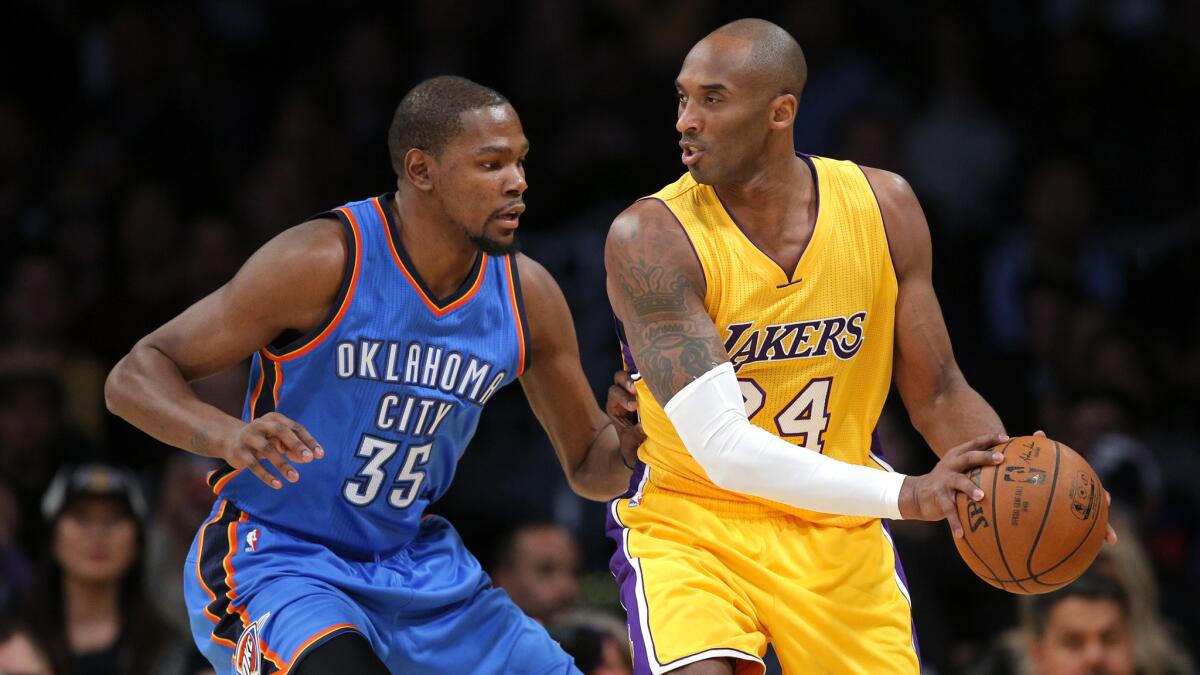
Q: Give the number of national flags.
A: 0